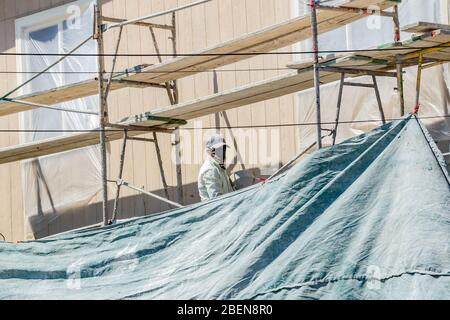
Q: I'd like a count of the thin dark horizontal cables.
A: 3